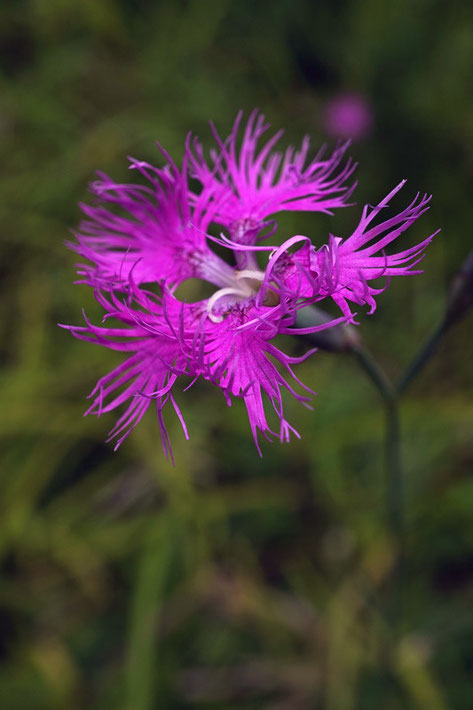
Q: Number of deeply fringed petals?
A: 5